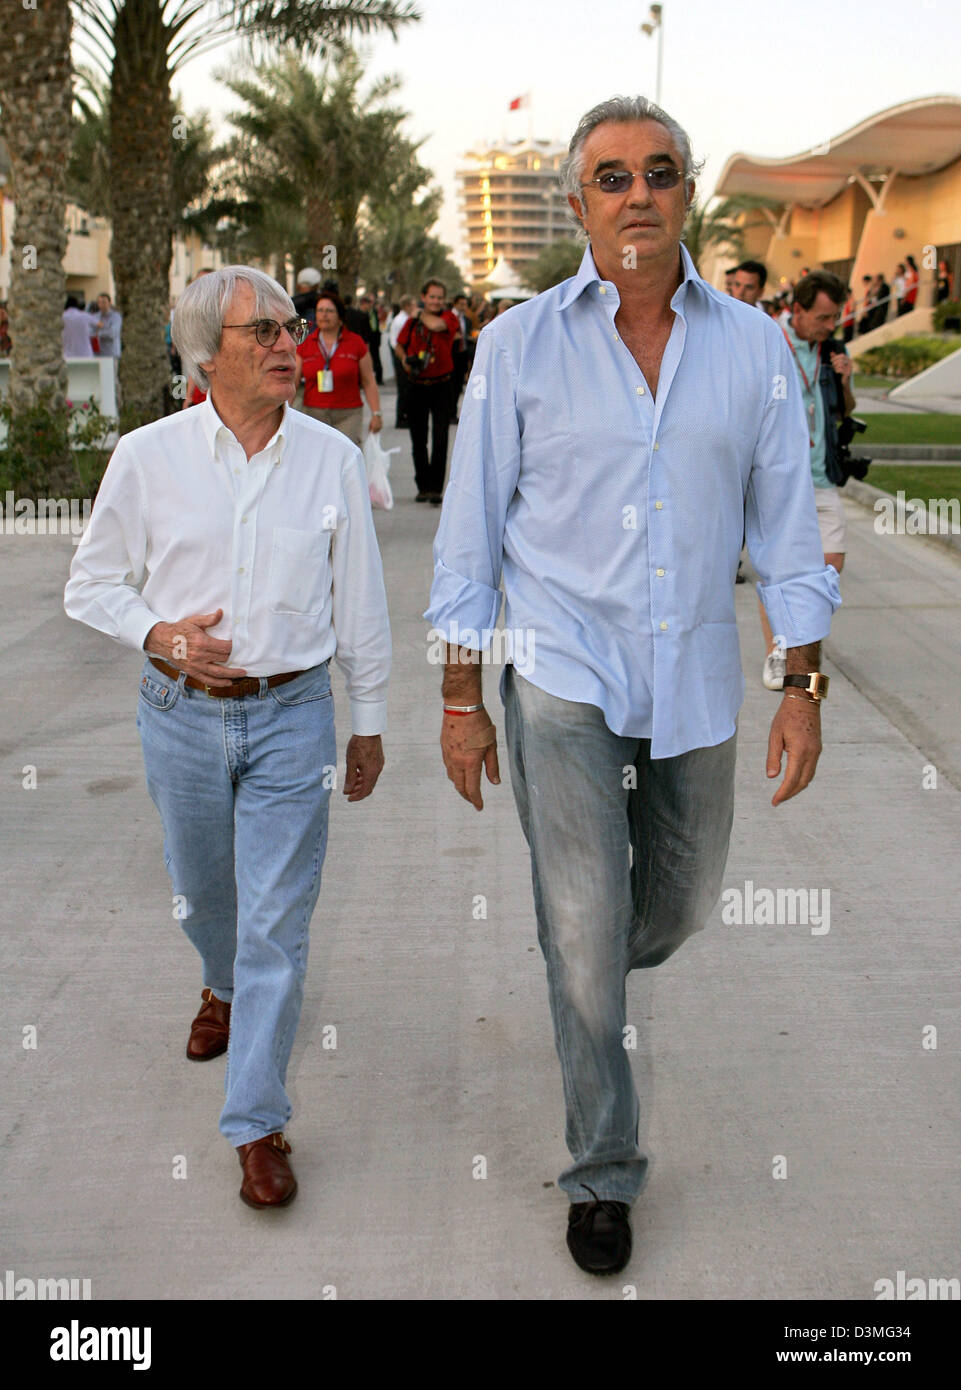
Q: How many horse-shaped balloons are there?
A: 0